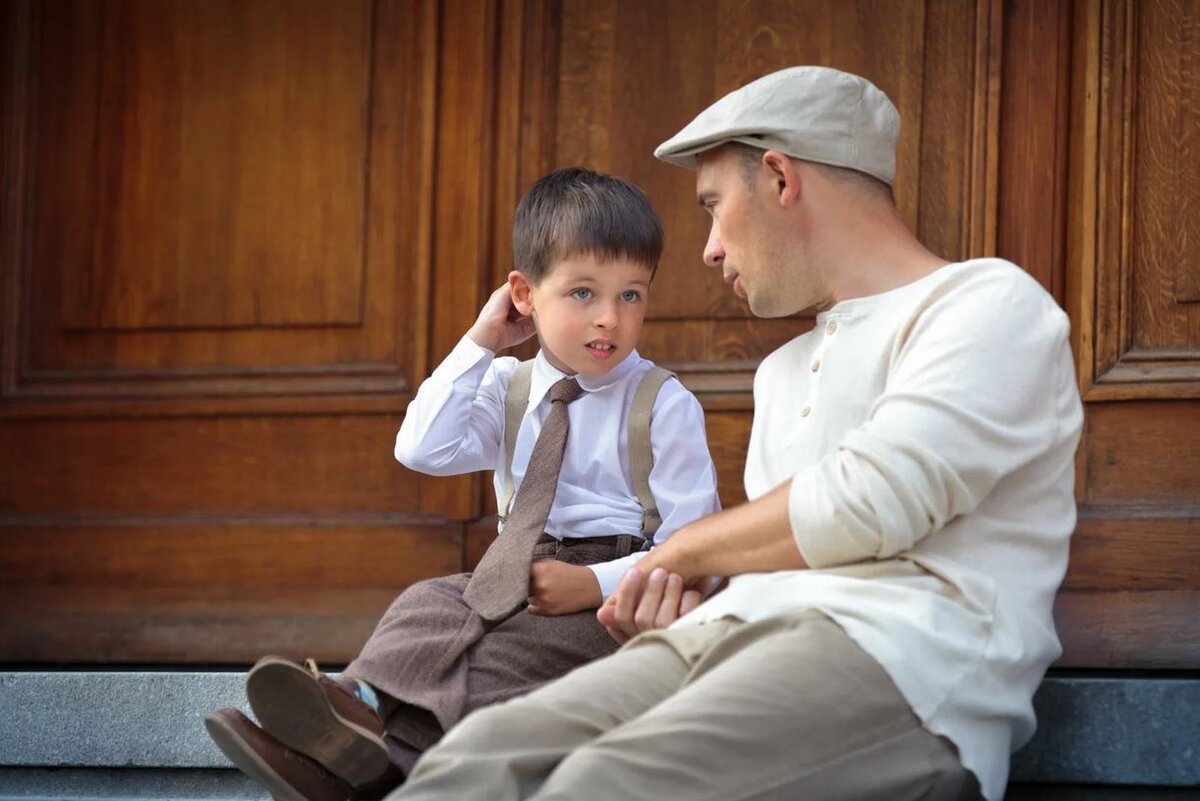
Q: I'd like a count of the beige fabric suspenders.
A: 2